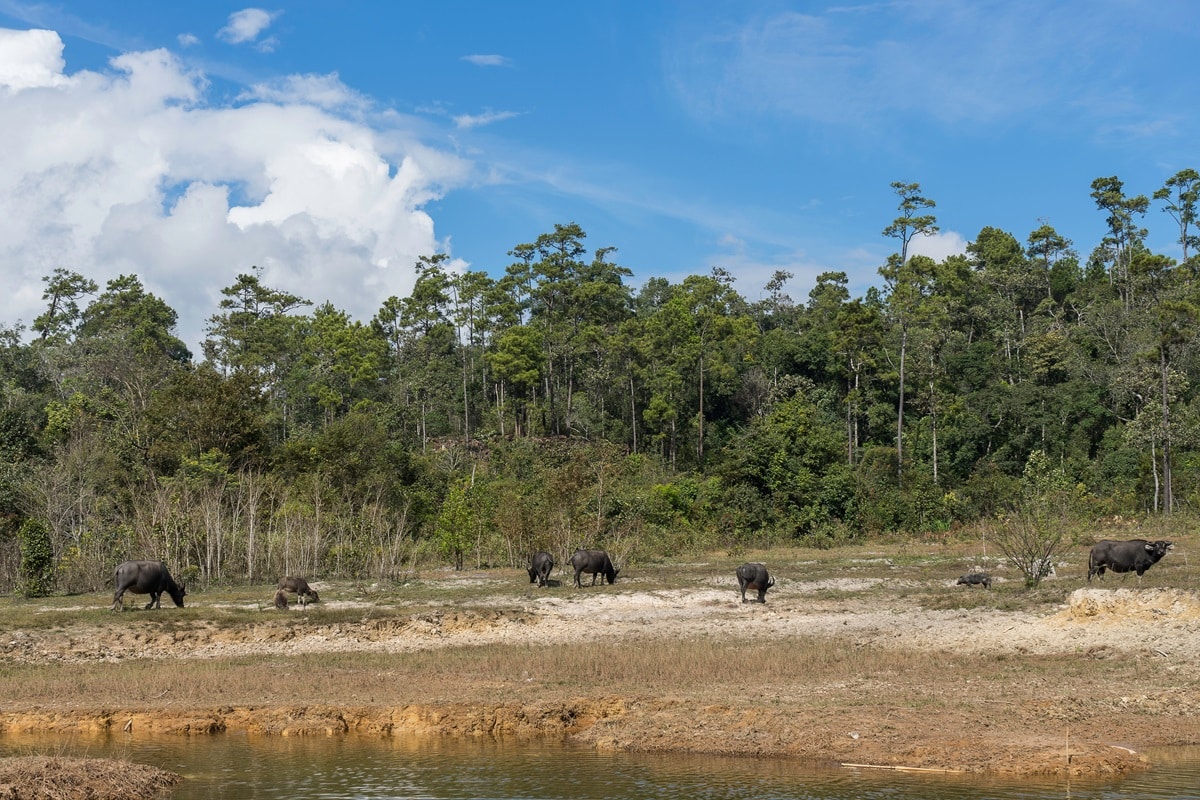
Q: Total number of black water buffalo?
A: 5